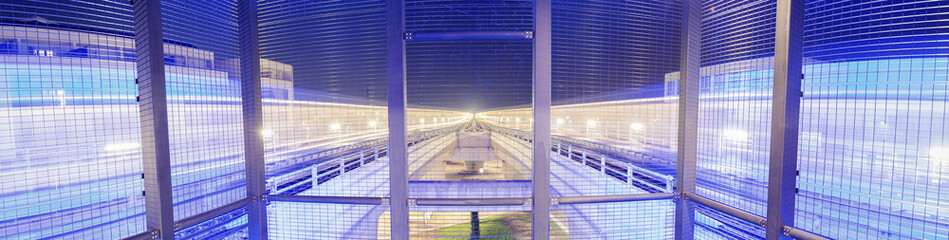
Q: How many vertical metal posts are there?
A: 6